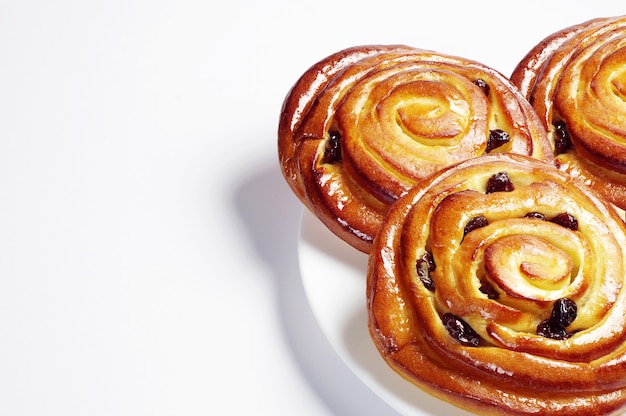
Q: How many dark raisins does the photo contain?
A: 13